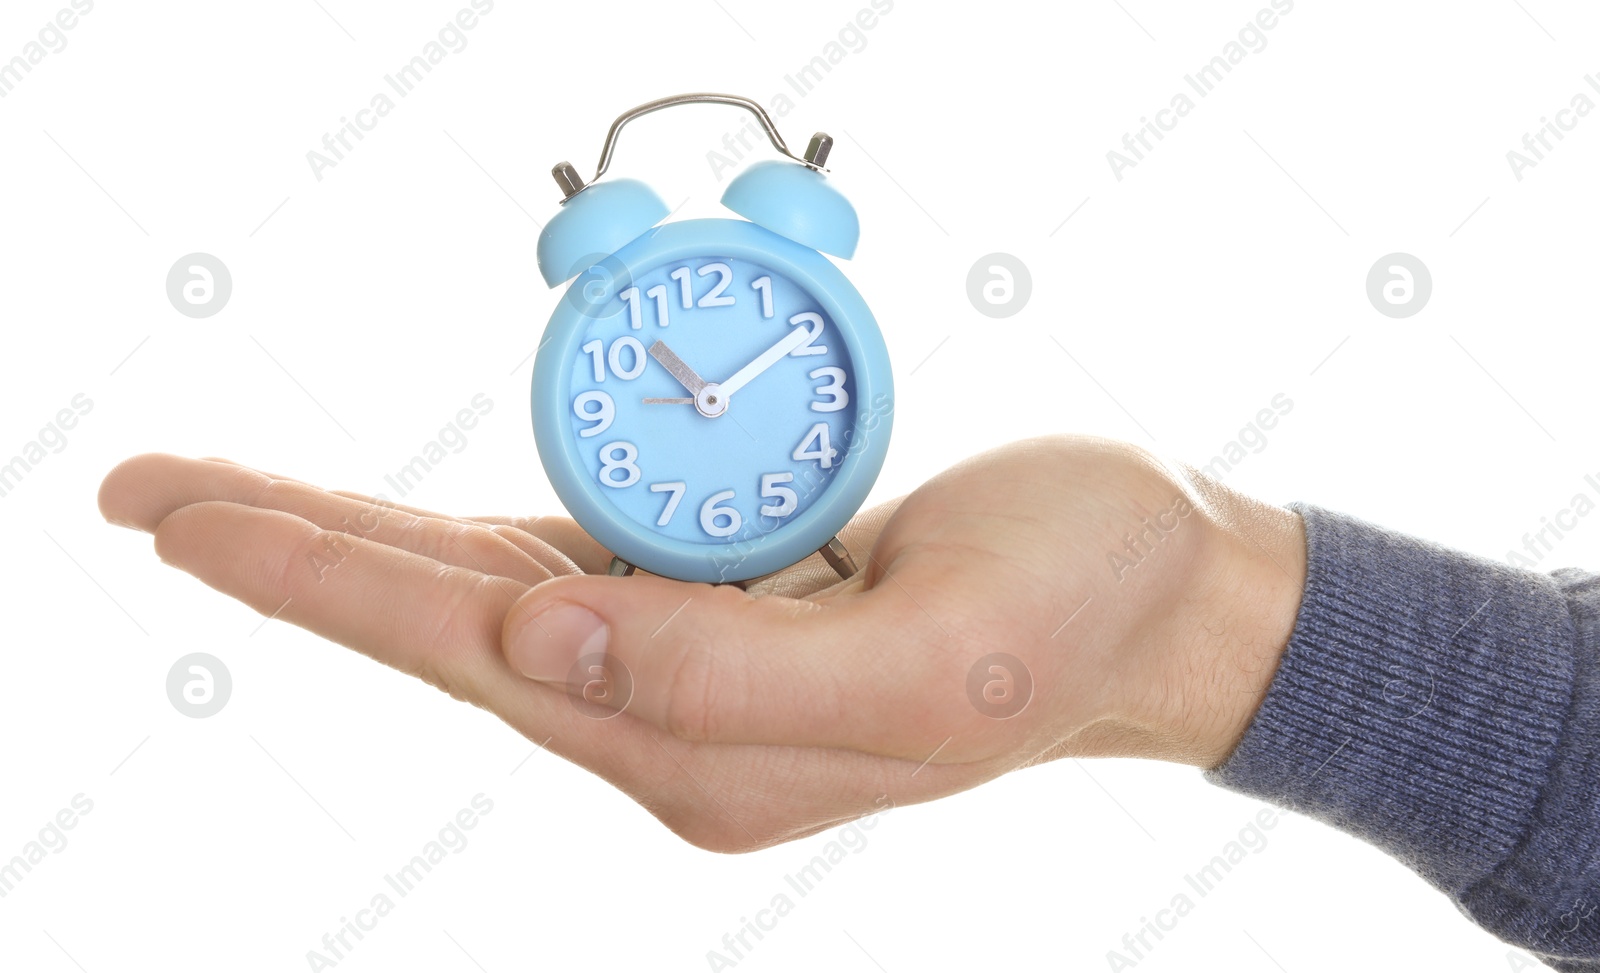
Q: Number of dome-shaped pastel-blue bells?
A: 2